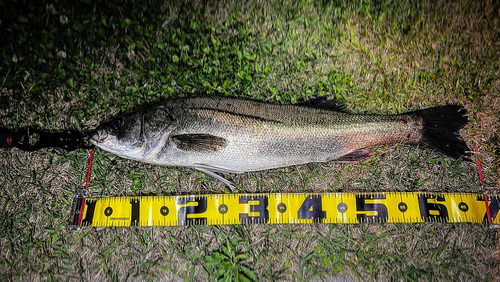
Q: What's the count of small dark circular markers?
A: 7